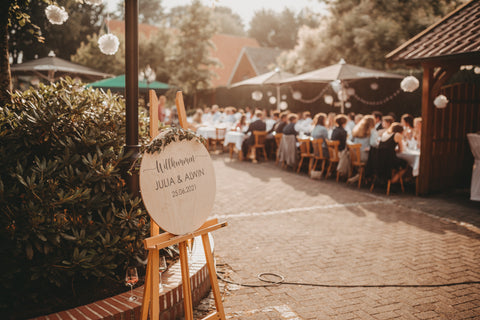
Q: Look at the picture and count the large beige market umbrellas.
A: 3